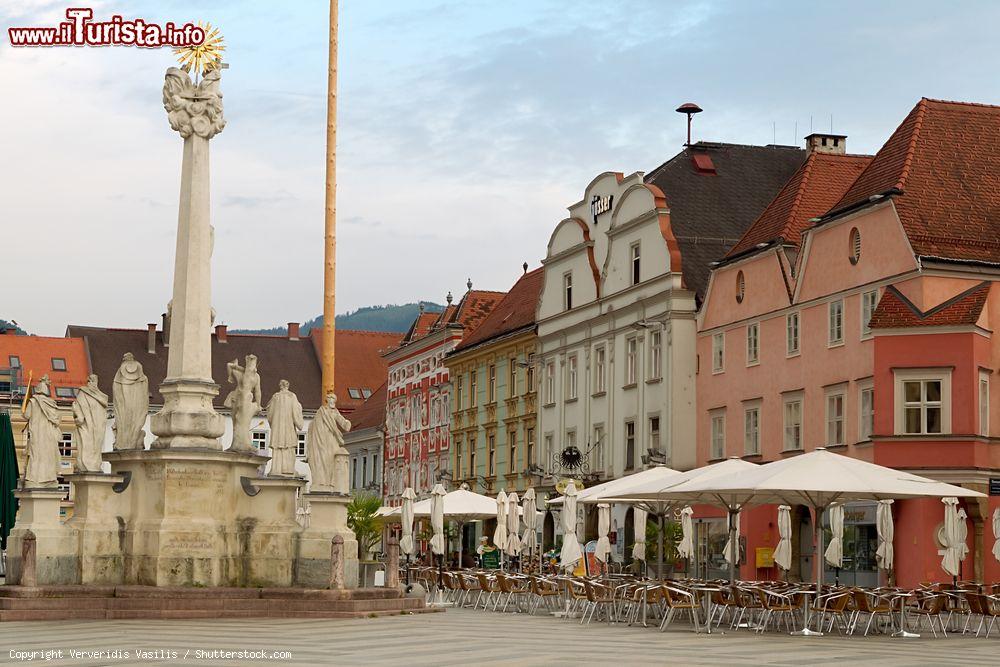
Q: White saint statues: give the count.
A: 6